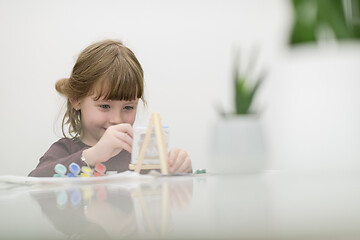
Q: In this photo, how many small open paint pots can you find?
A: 4